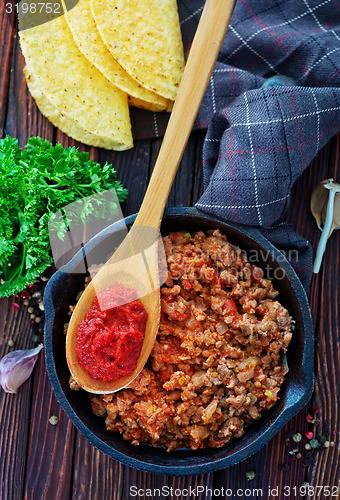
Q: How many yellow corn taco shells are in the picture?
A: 3